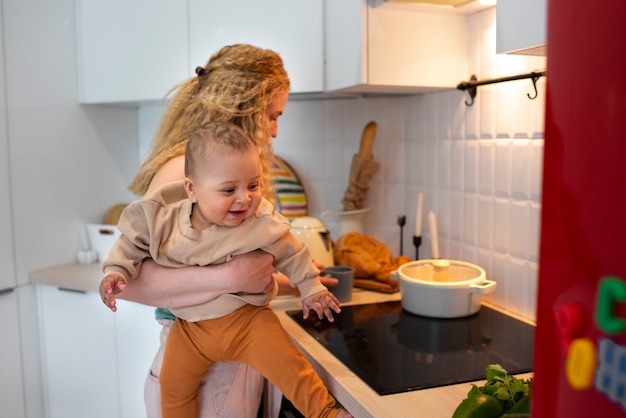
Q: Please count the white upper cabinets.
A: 4